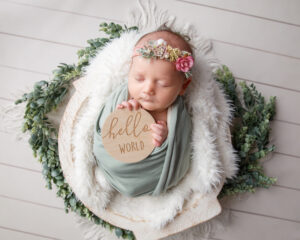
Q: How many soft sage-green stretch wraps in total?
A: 1